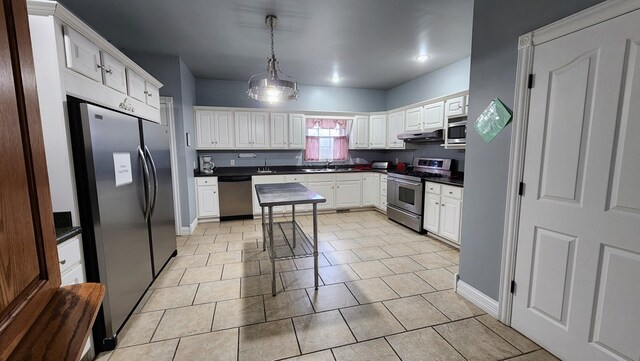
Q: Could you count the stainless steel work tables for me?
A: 1